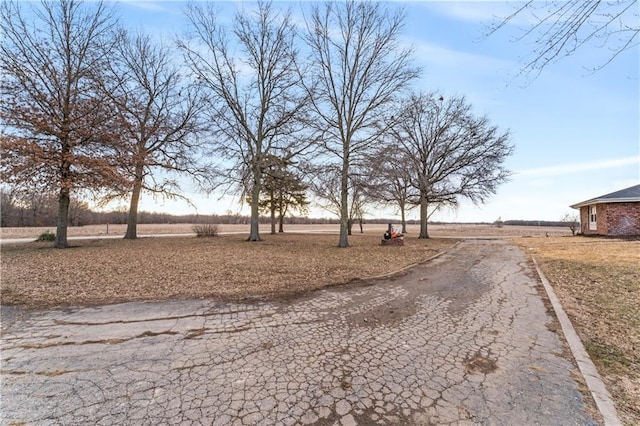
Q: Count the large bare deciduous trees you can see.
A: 5